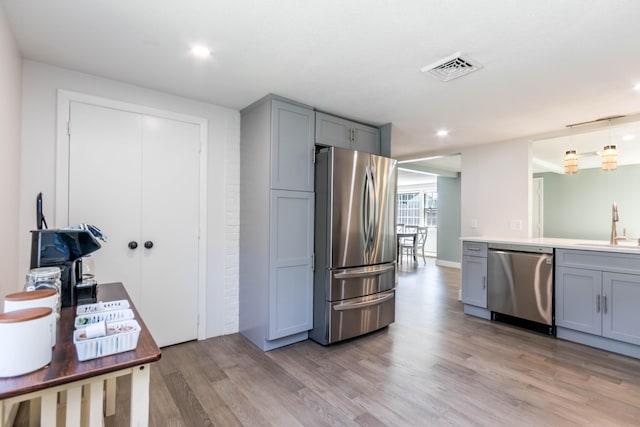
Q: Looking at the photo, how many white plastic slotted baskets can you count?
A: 3